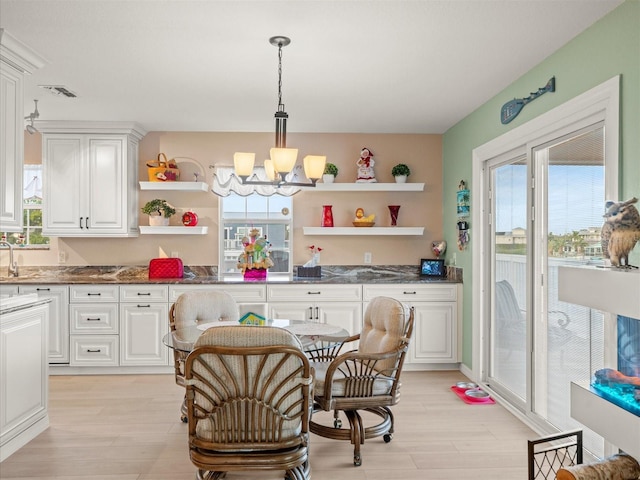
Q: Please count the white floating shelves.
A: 4